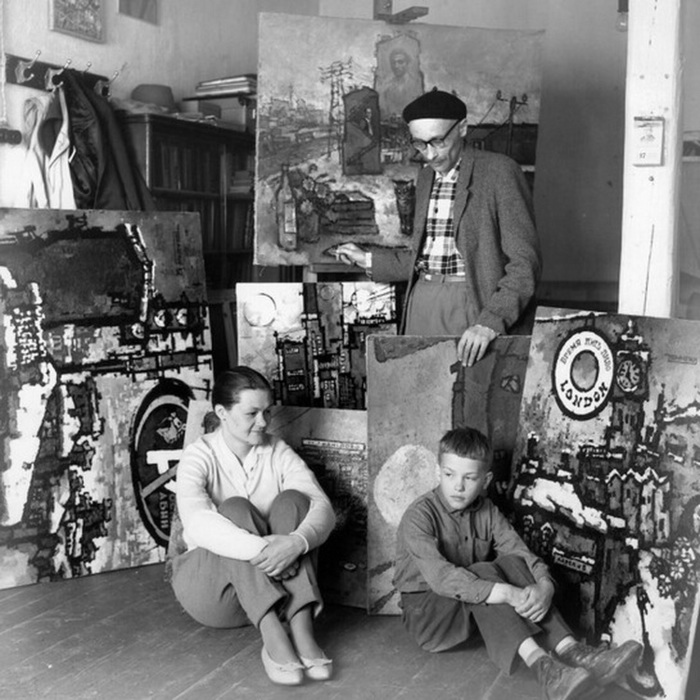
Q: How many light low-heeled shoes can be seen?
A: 2